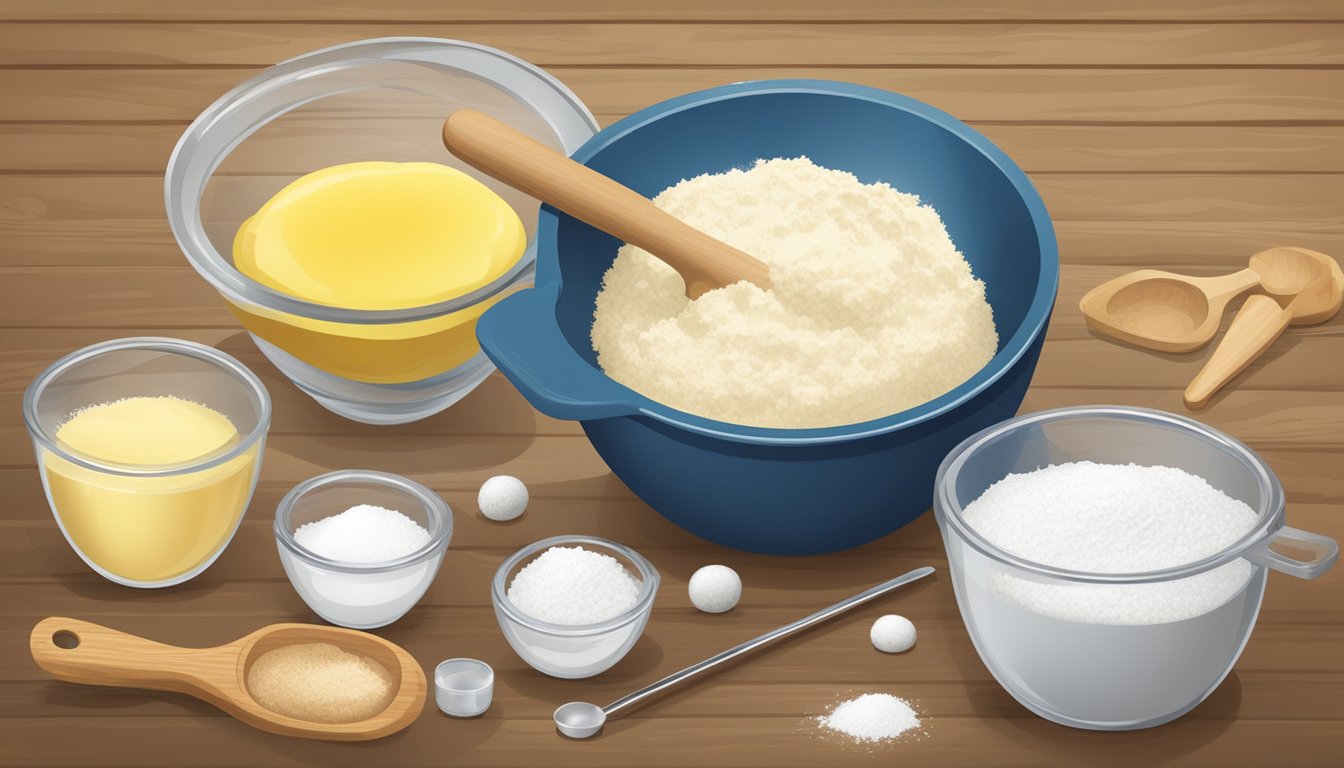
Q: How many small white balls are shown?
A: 3